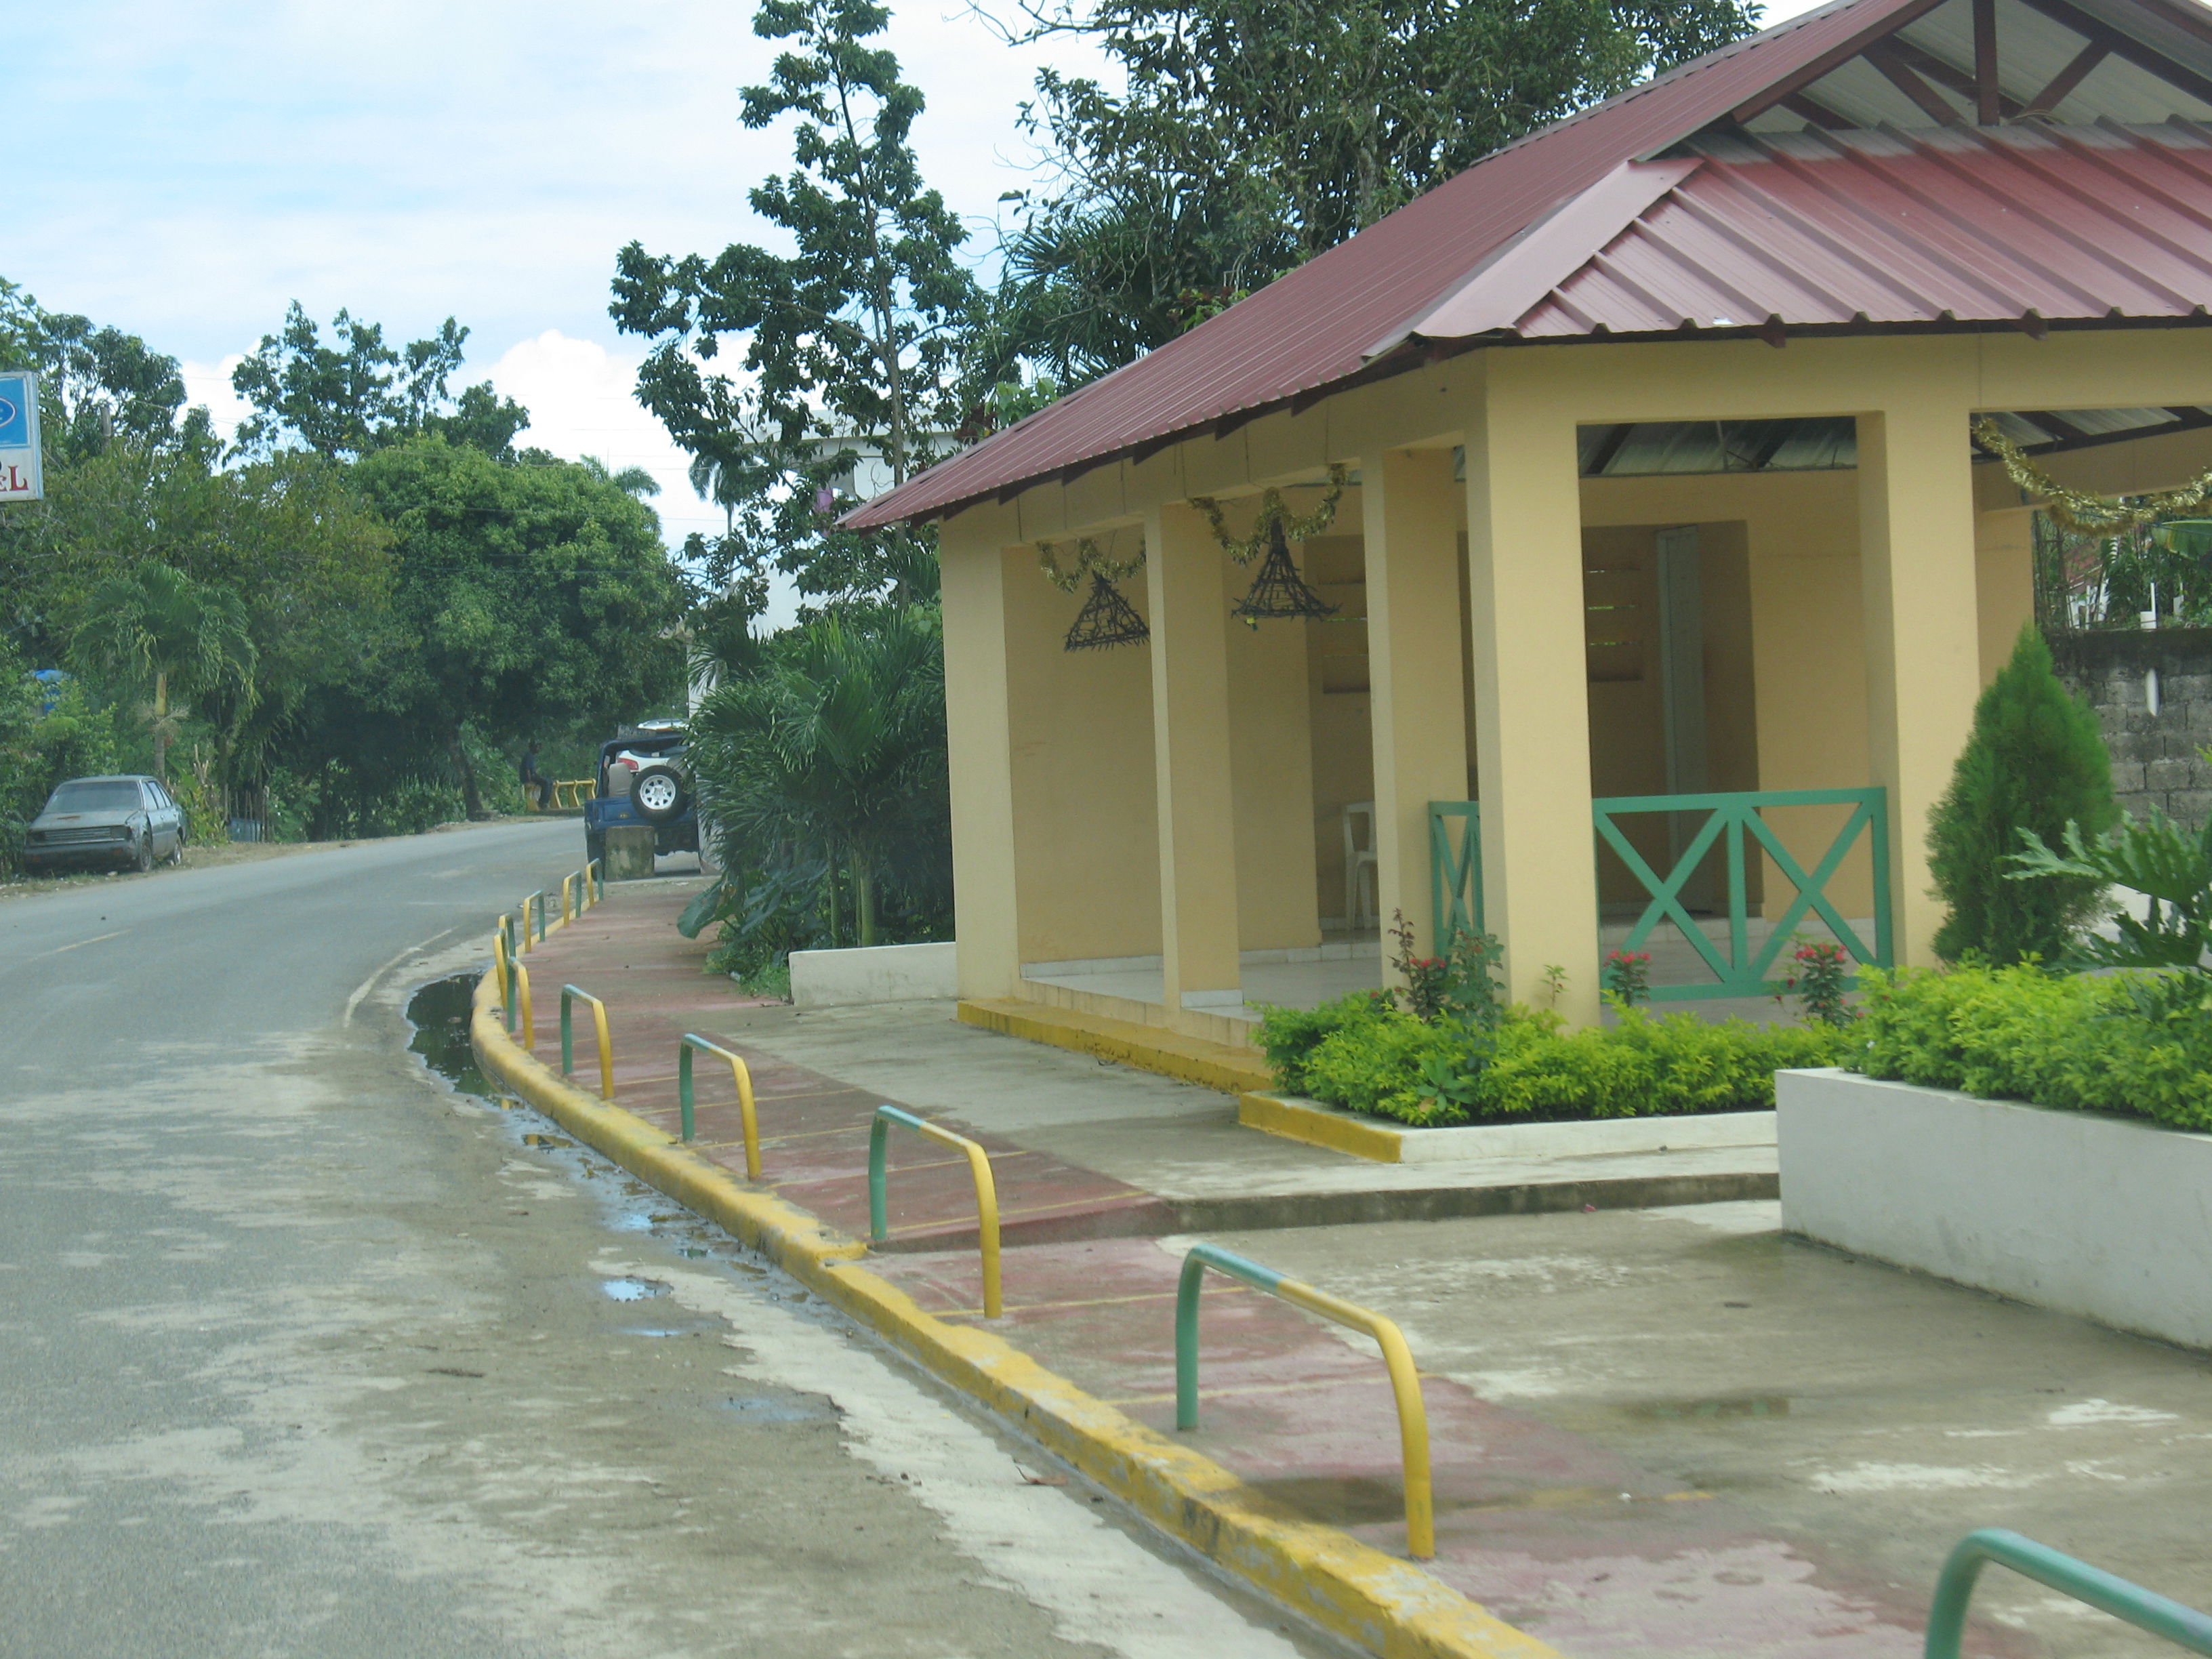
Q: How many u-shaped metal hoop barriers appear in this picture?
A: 11